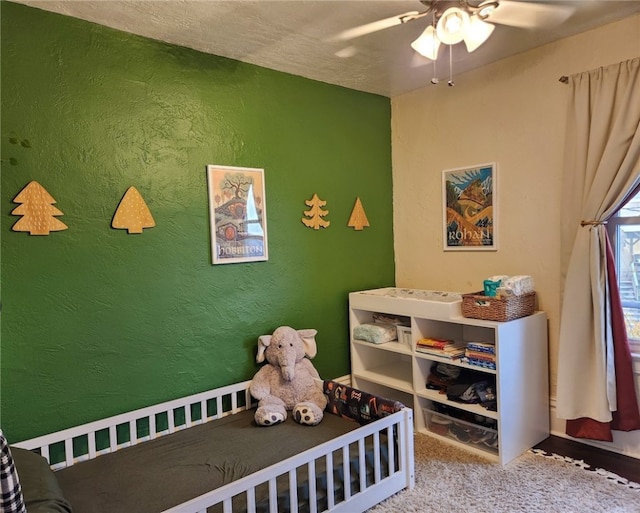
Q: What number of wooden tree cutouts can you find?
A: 4